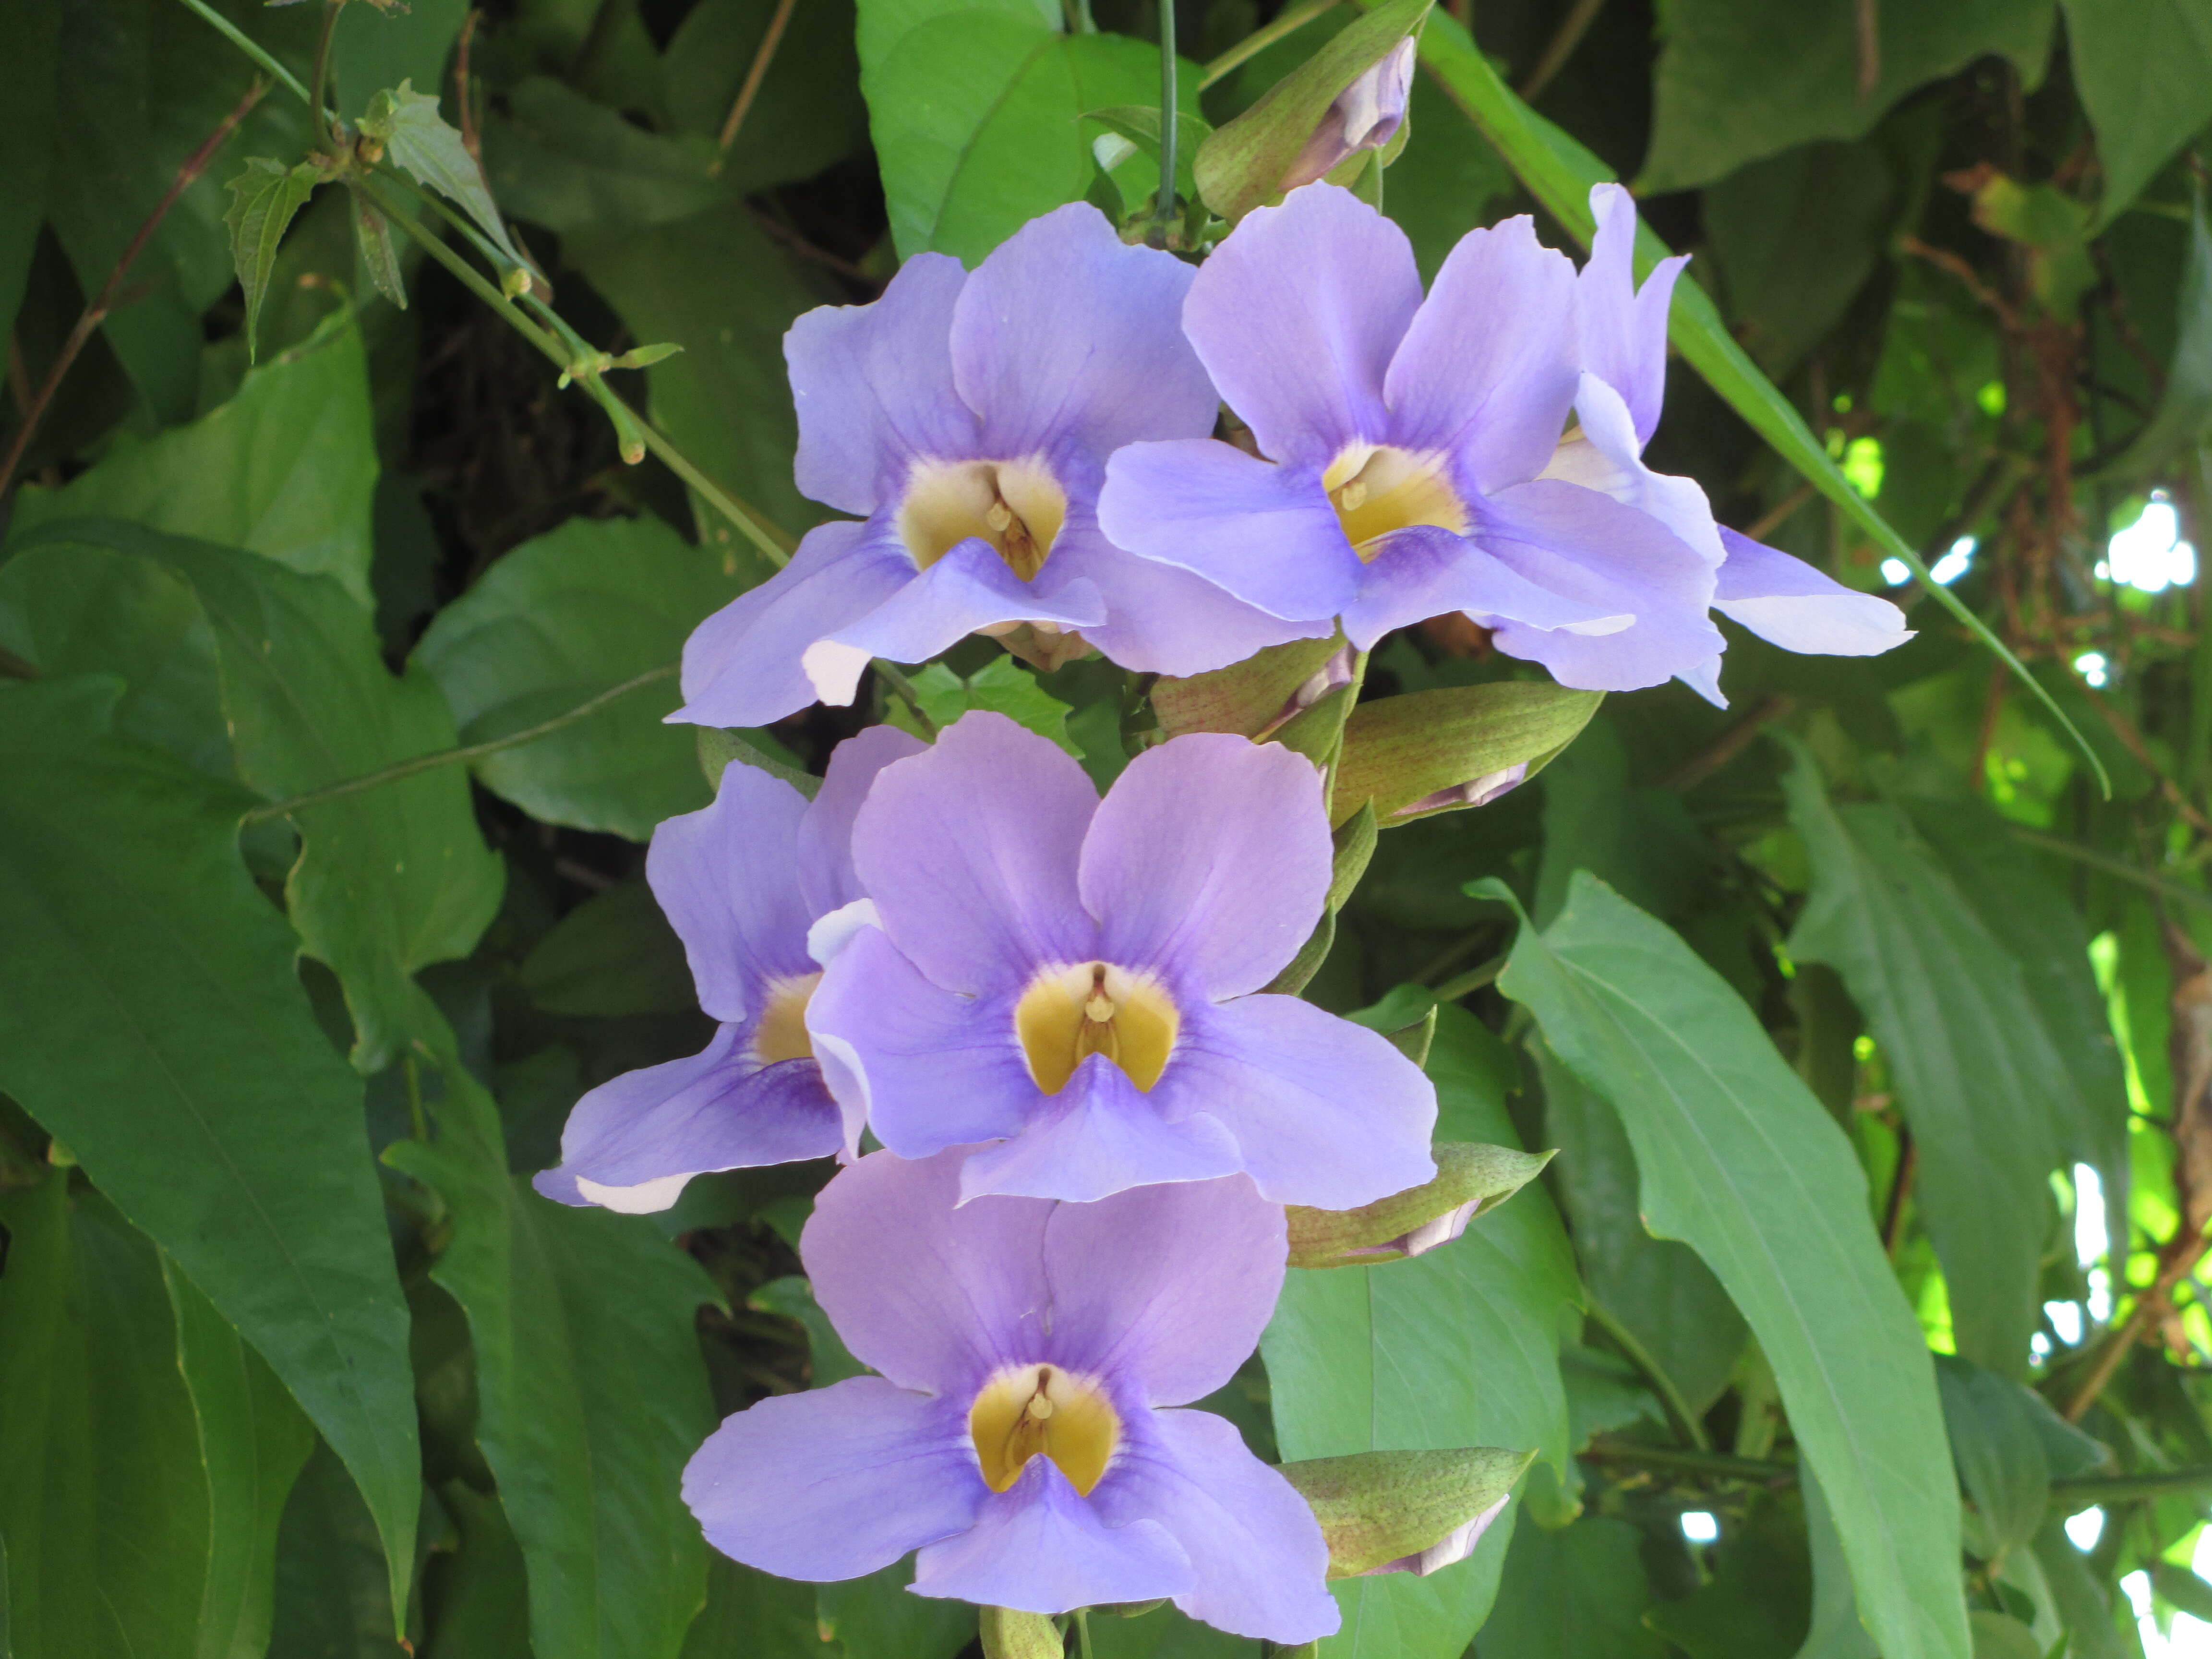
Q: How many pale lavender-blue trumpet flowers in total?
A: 6